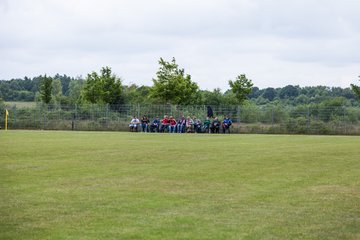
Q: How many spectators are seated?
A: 11